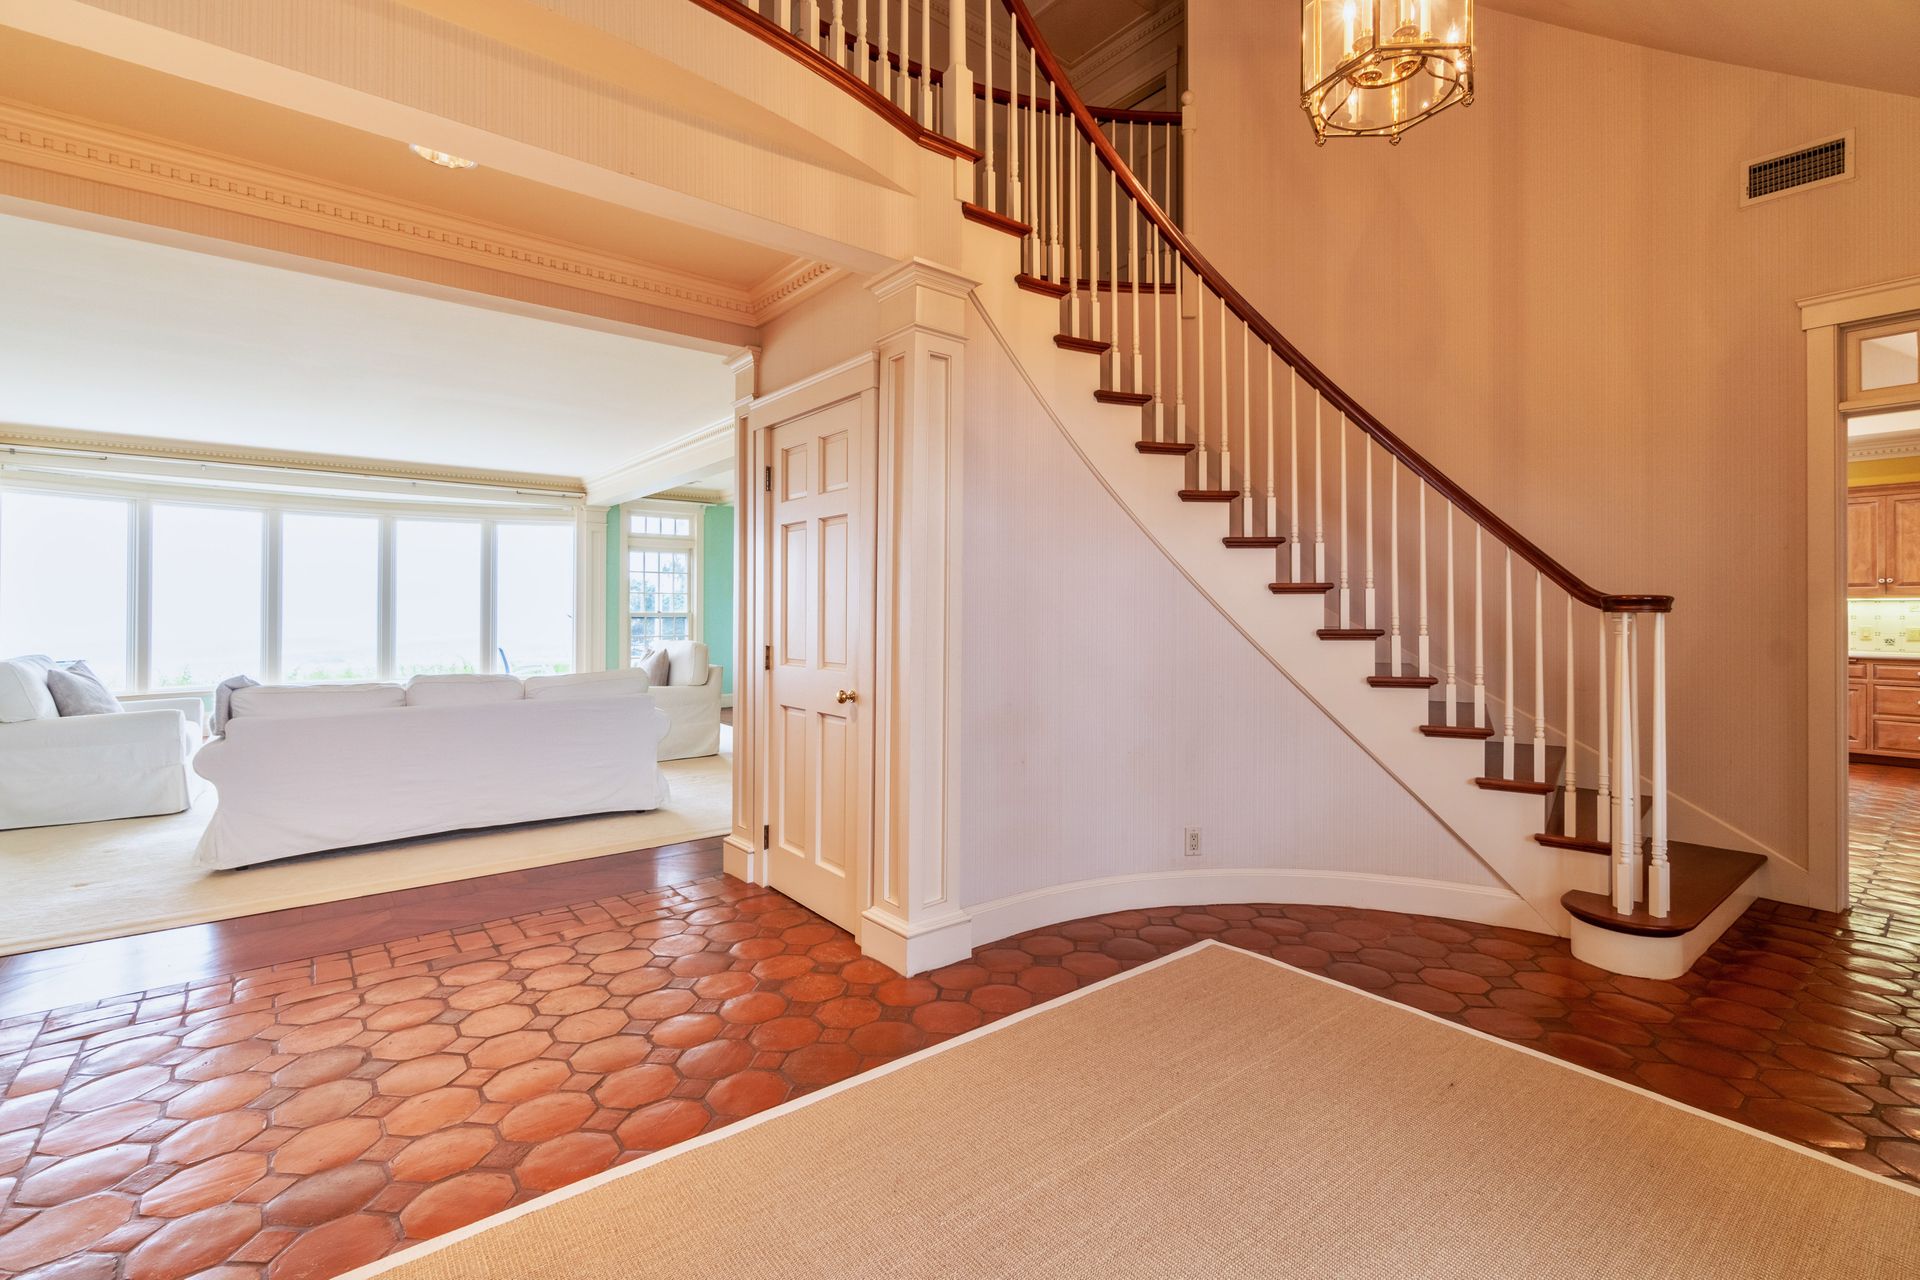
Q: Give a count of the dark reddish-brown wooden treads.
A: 14